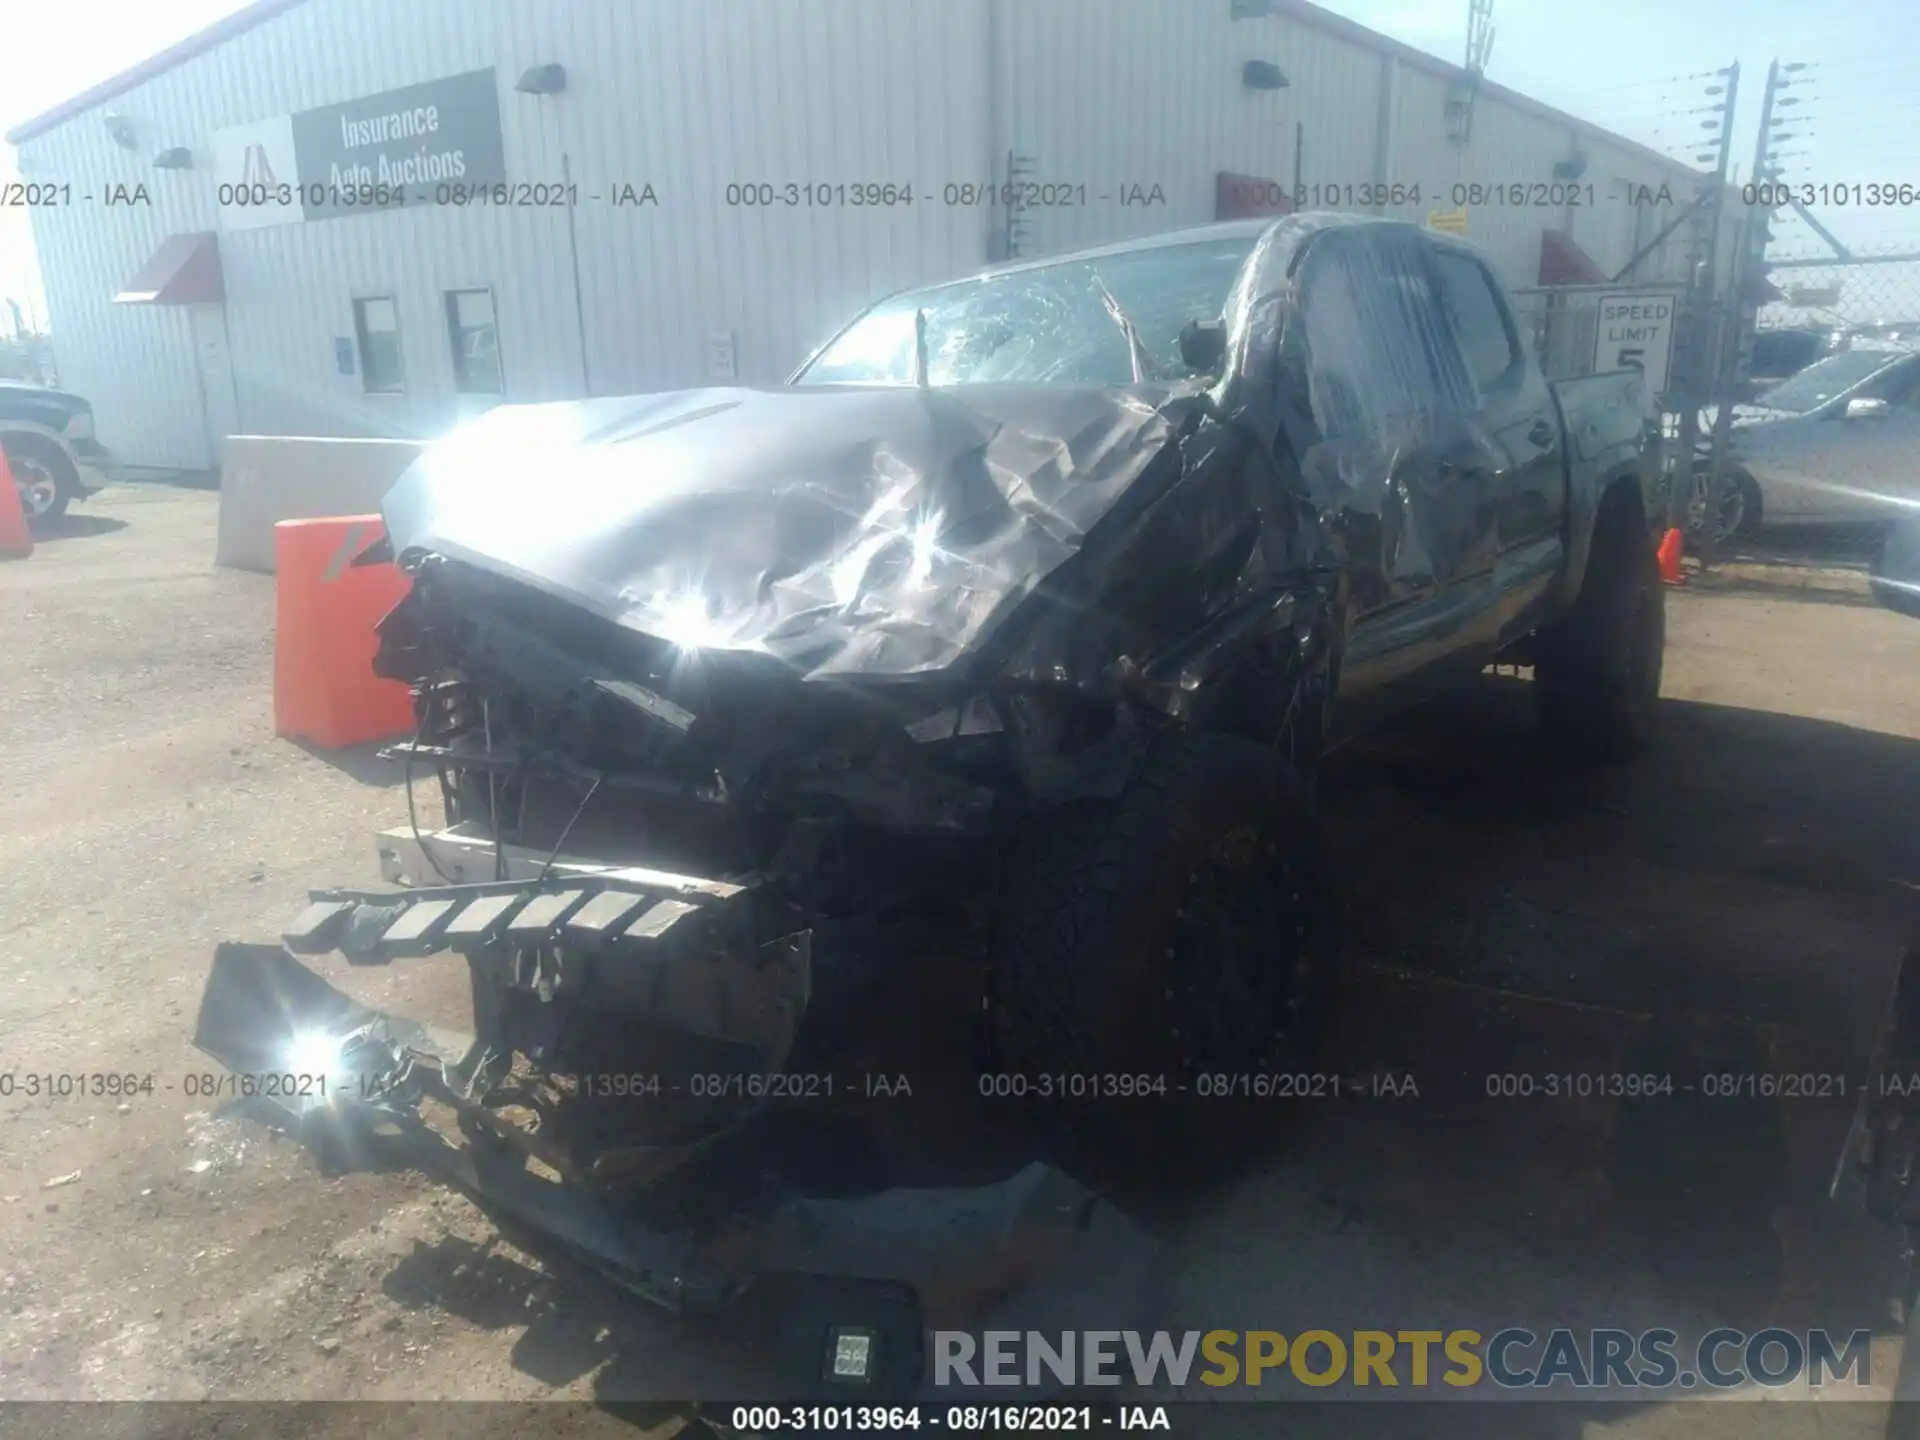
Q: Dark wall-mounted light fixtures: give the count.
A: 4